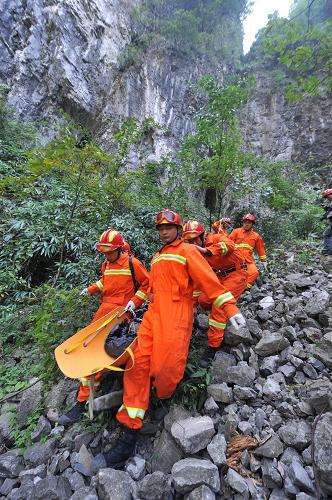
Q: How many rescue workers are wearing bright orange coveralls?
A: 5